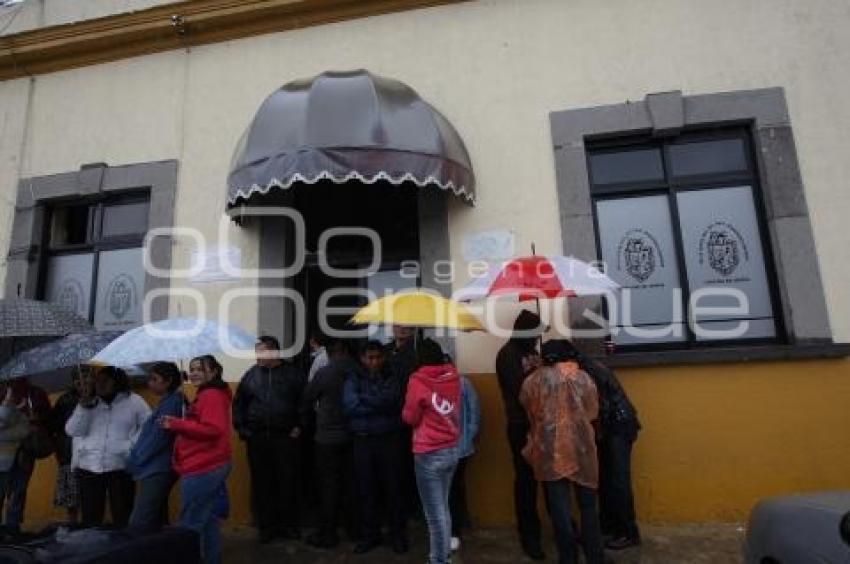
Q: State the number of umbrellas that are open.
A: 5